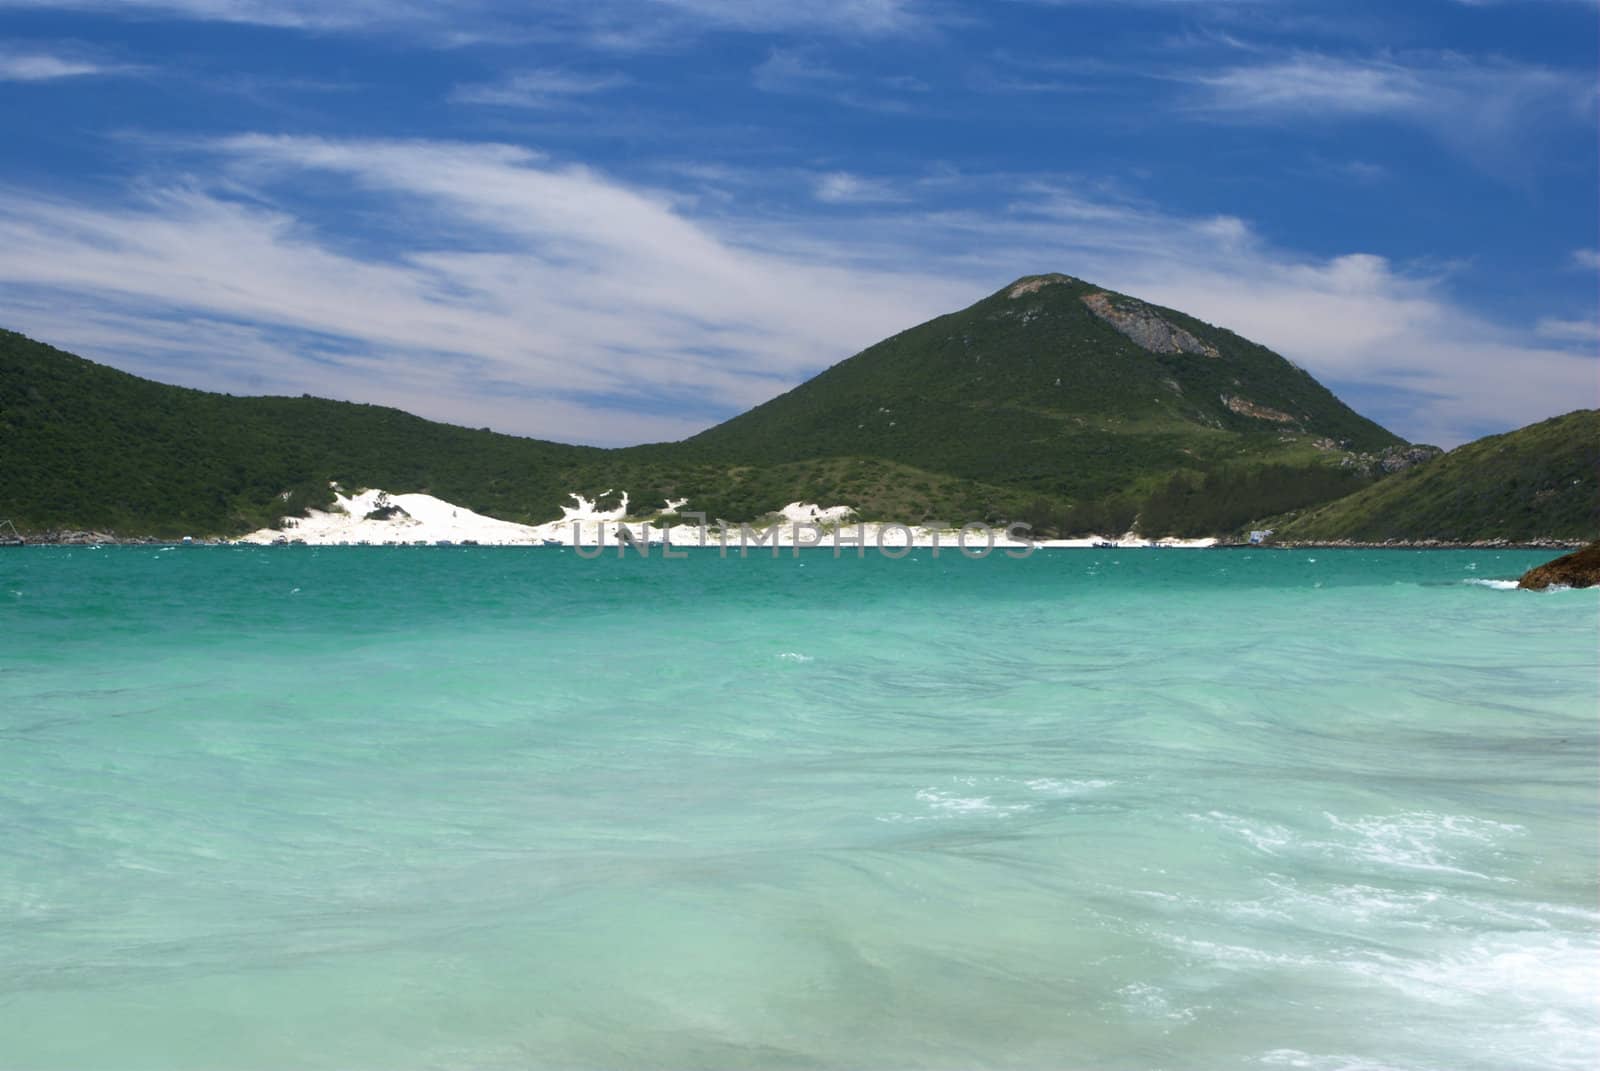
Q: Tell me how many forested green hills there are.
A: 3